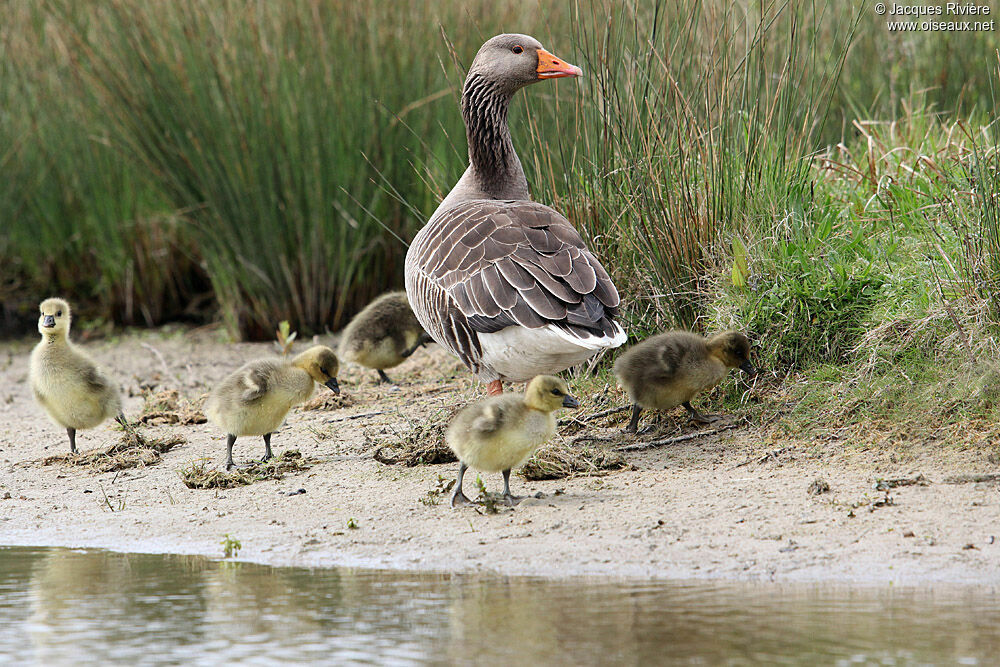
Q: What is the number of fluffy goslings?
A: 5